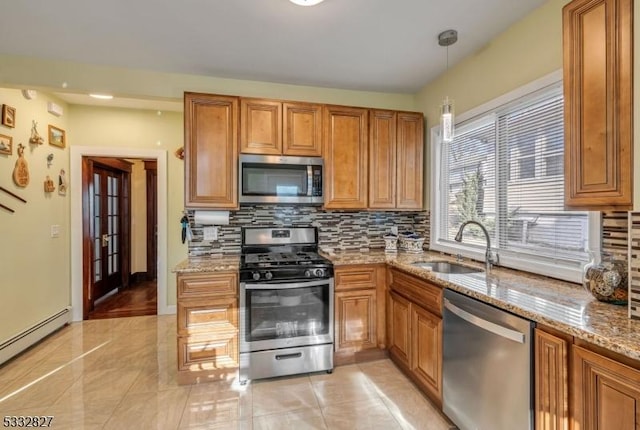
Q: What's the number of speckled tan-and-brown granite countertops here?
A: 2